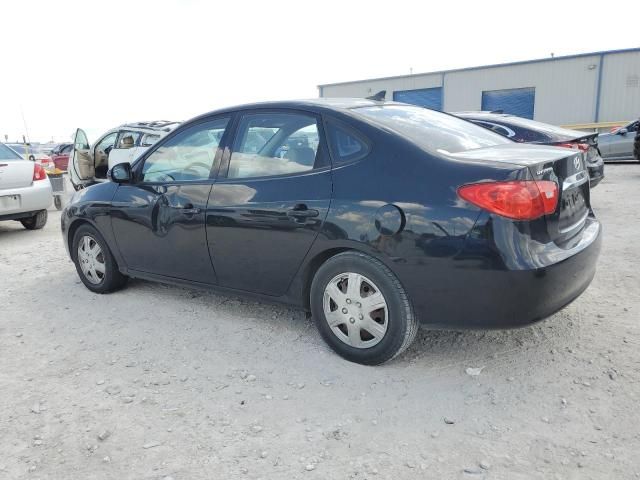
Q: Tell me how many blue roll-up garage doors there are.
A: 2